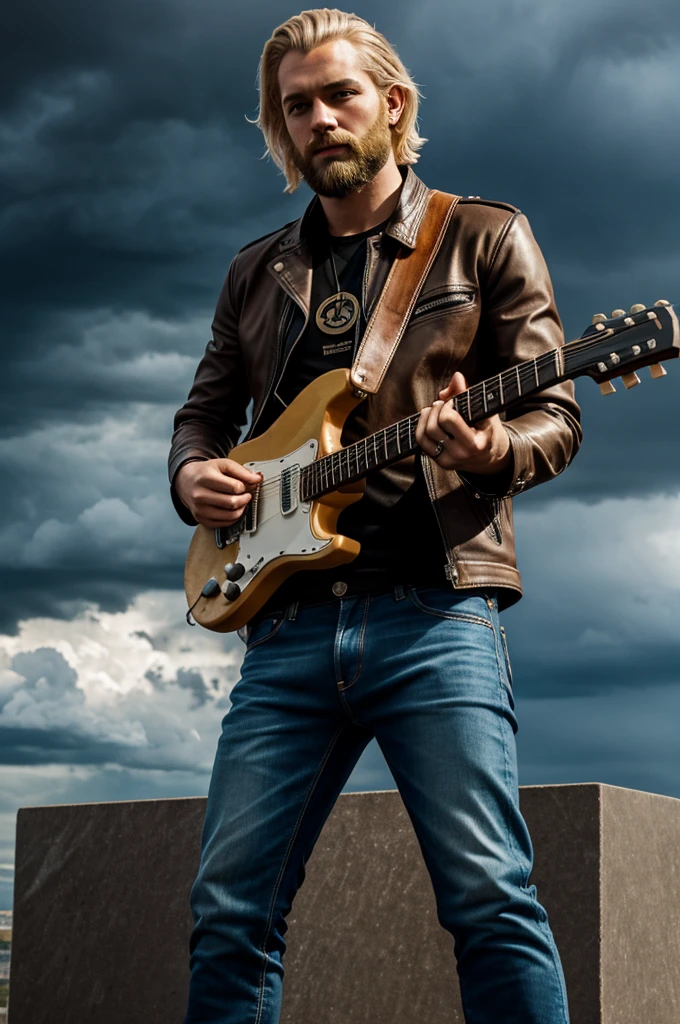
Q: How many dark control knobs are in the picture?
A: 3